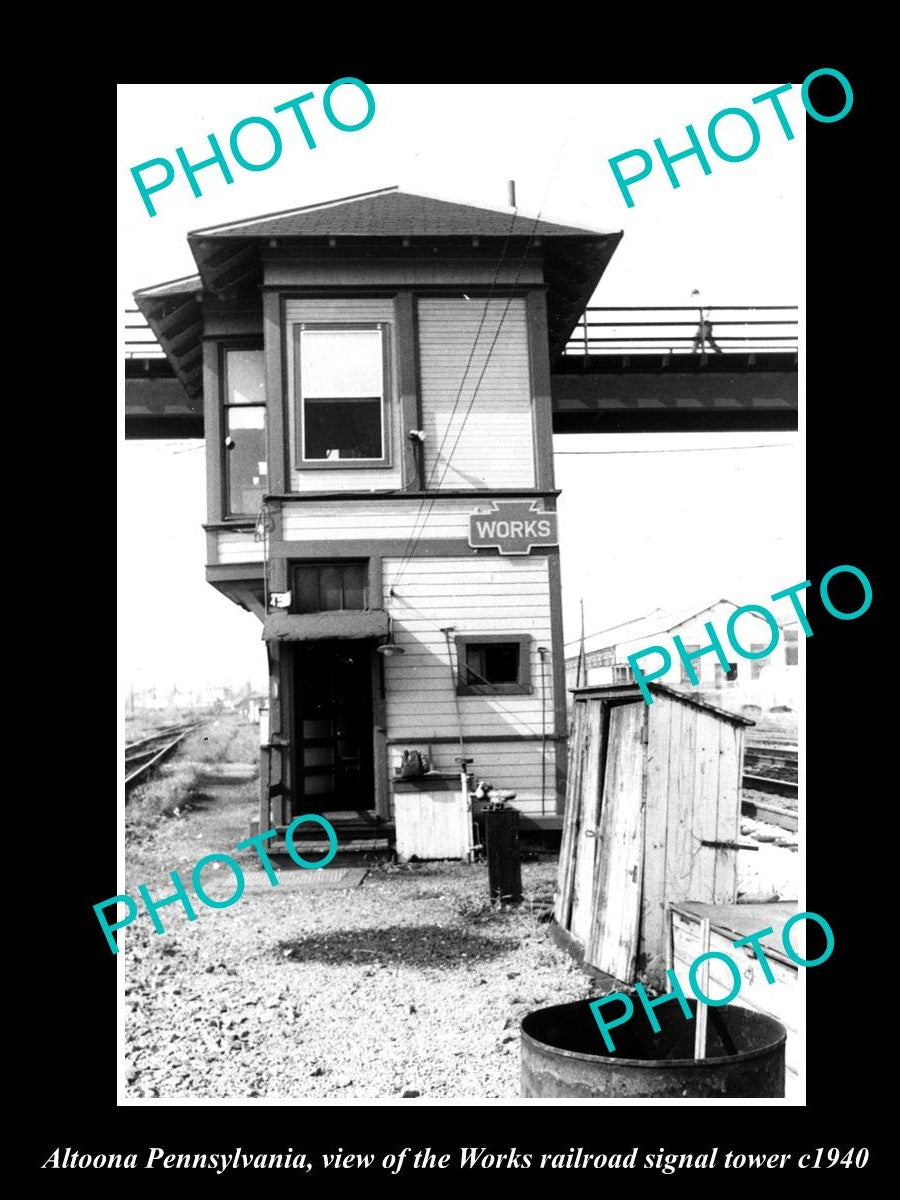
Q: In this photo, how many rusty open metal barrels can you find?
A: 1